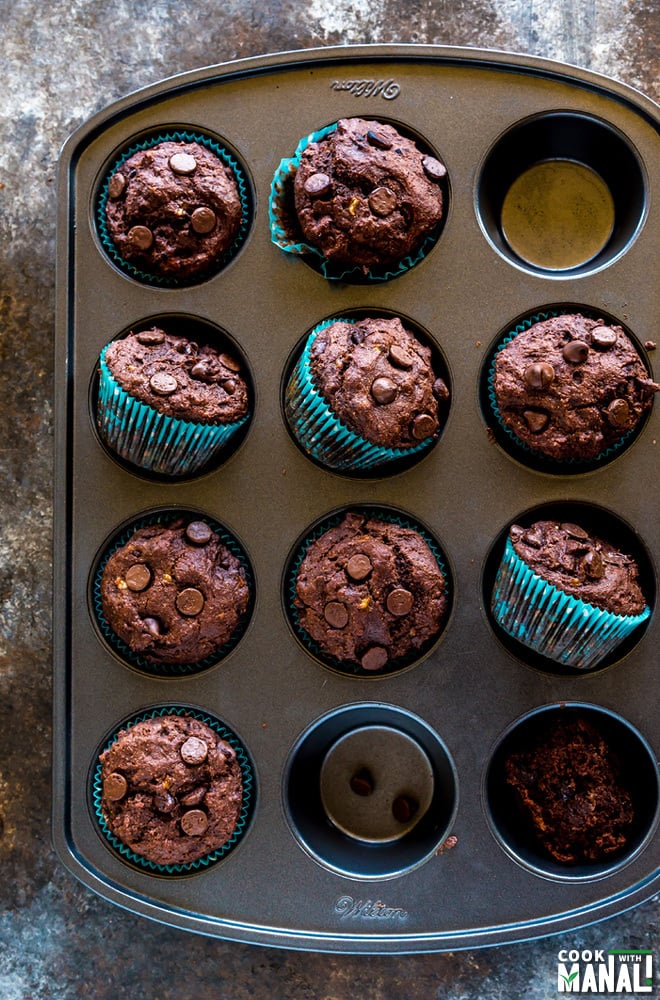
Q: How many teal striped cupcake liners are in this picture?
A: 9